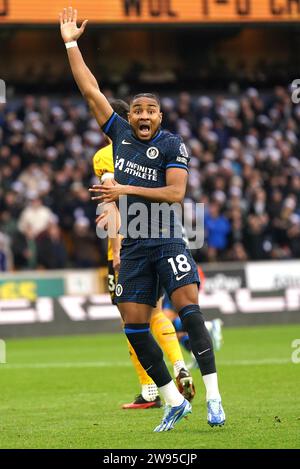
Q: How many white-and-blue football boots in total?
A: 2